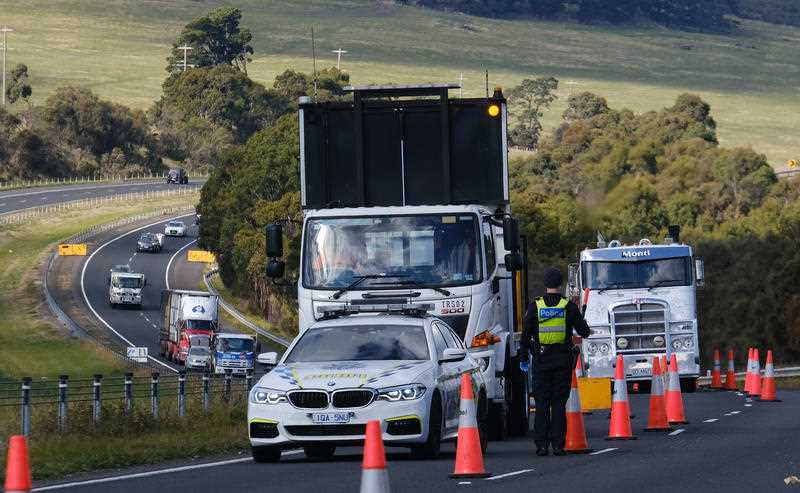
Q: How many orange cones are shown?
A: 14